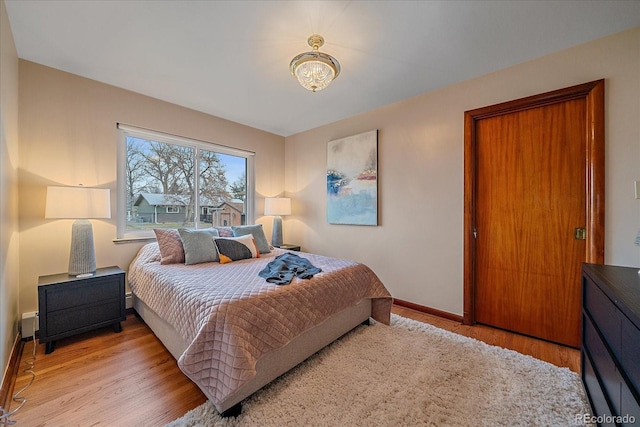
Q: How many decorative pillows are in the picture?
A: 5